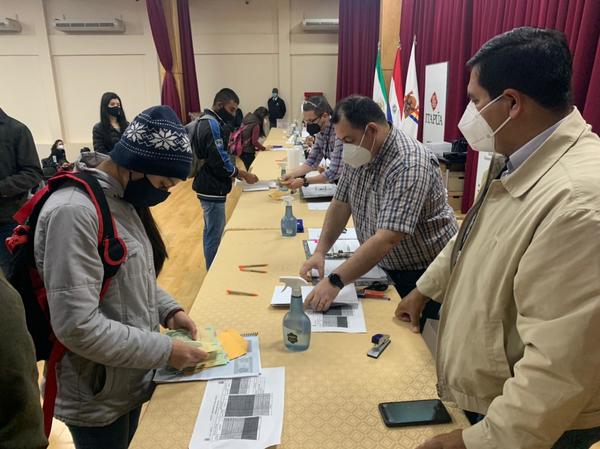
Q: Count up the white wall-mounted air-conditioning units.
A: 3